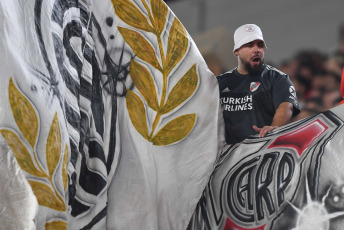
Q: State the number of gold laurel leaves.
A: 14